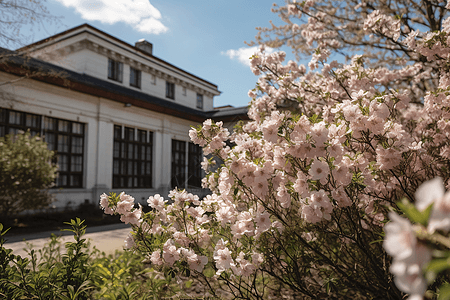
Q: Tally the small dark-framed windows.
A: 4